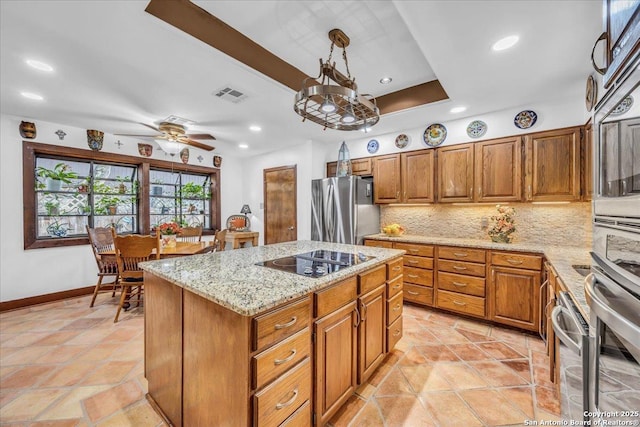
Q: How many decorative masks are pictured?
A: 5